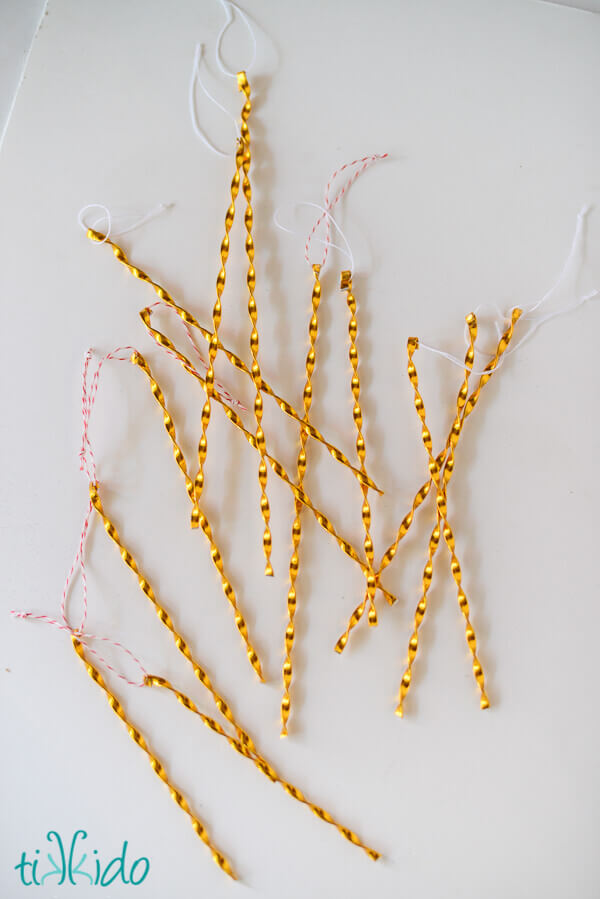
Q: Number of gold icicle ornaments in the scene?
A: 13